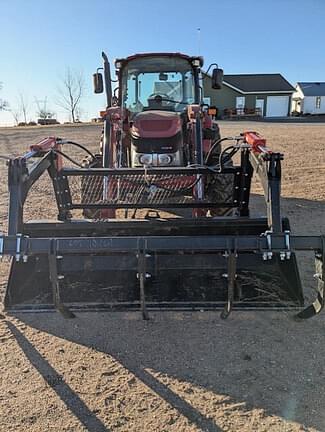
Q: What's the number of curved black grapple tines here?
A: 4